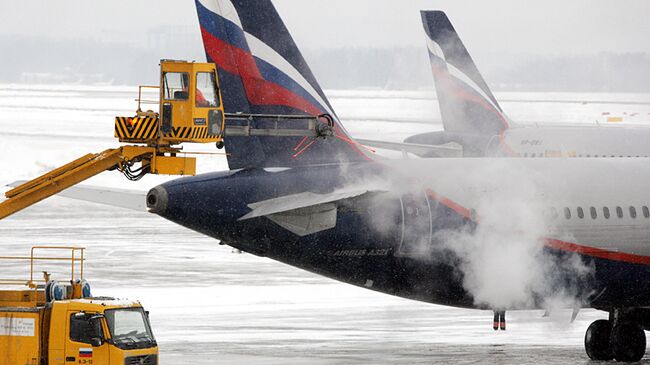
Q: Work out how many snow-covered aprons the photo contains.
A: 1